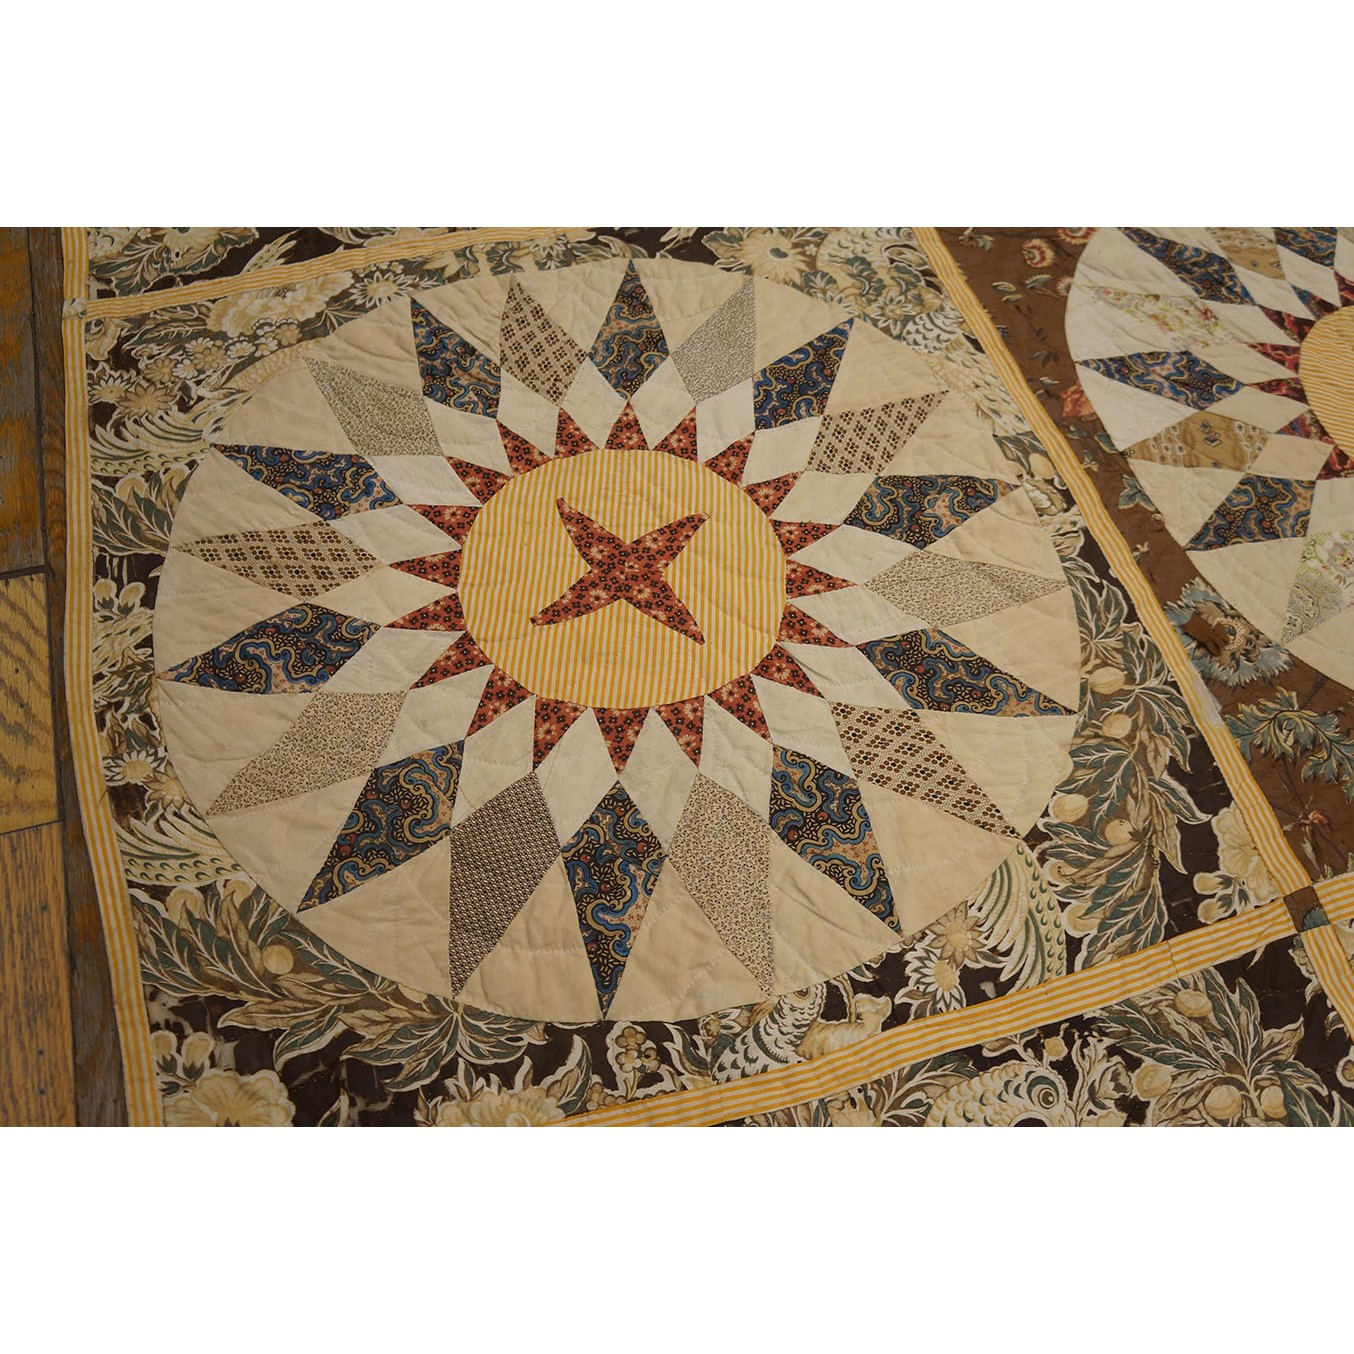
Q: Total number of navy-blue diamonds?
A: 14